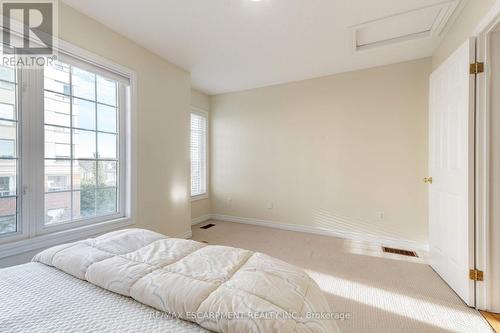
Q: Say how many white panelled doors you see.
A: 1